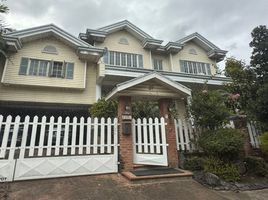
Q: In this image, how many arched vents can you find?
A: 3